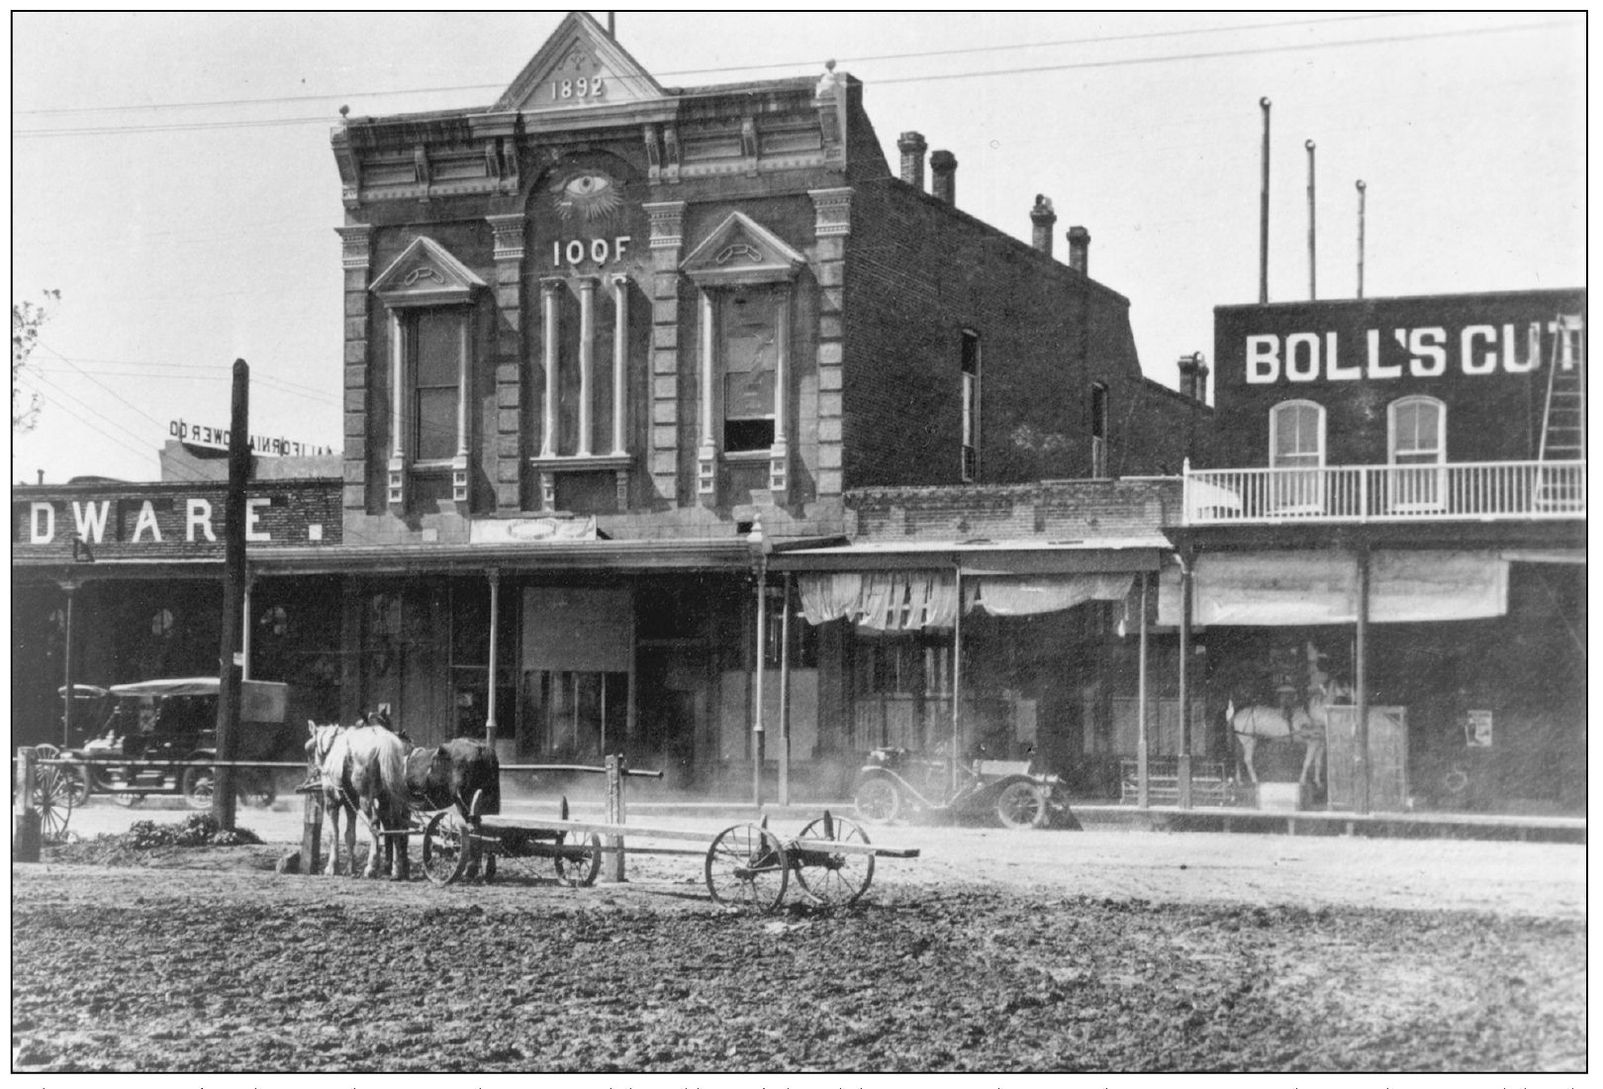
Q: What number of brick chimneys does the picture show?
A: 6